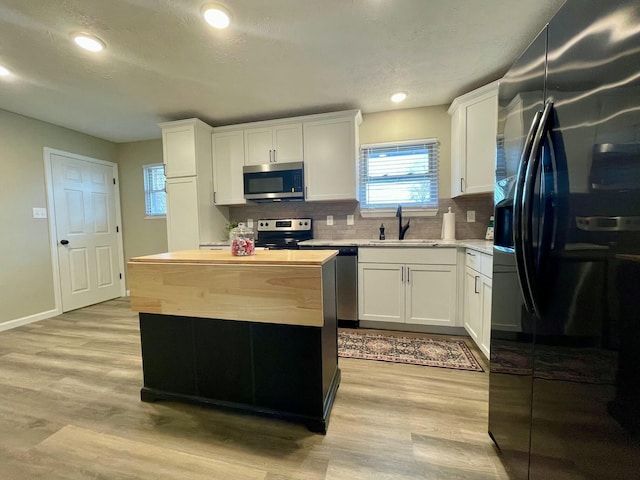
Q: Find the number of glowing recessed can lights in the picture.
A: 4